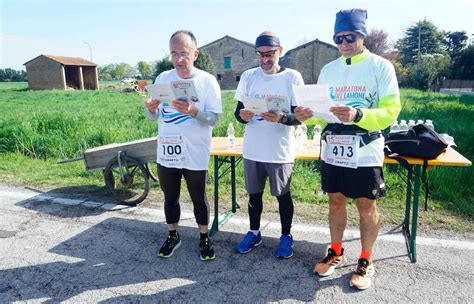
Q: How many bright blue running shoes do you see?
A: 2